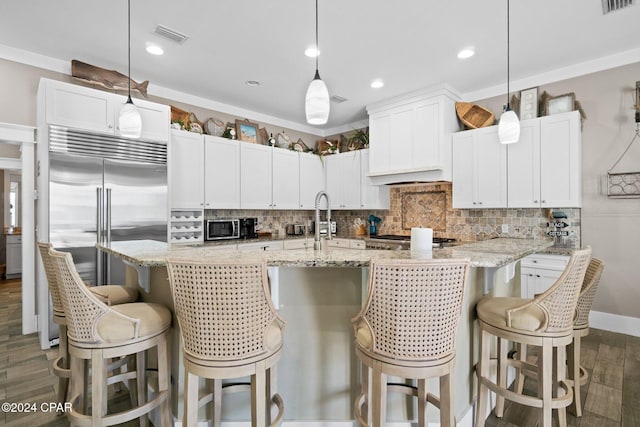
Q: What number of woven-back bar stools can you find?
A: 6